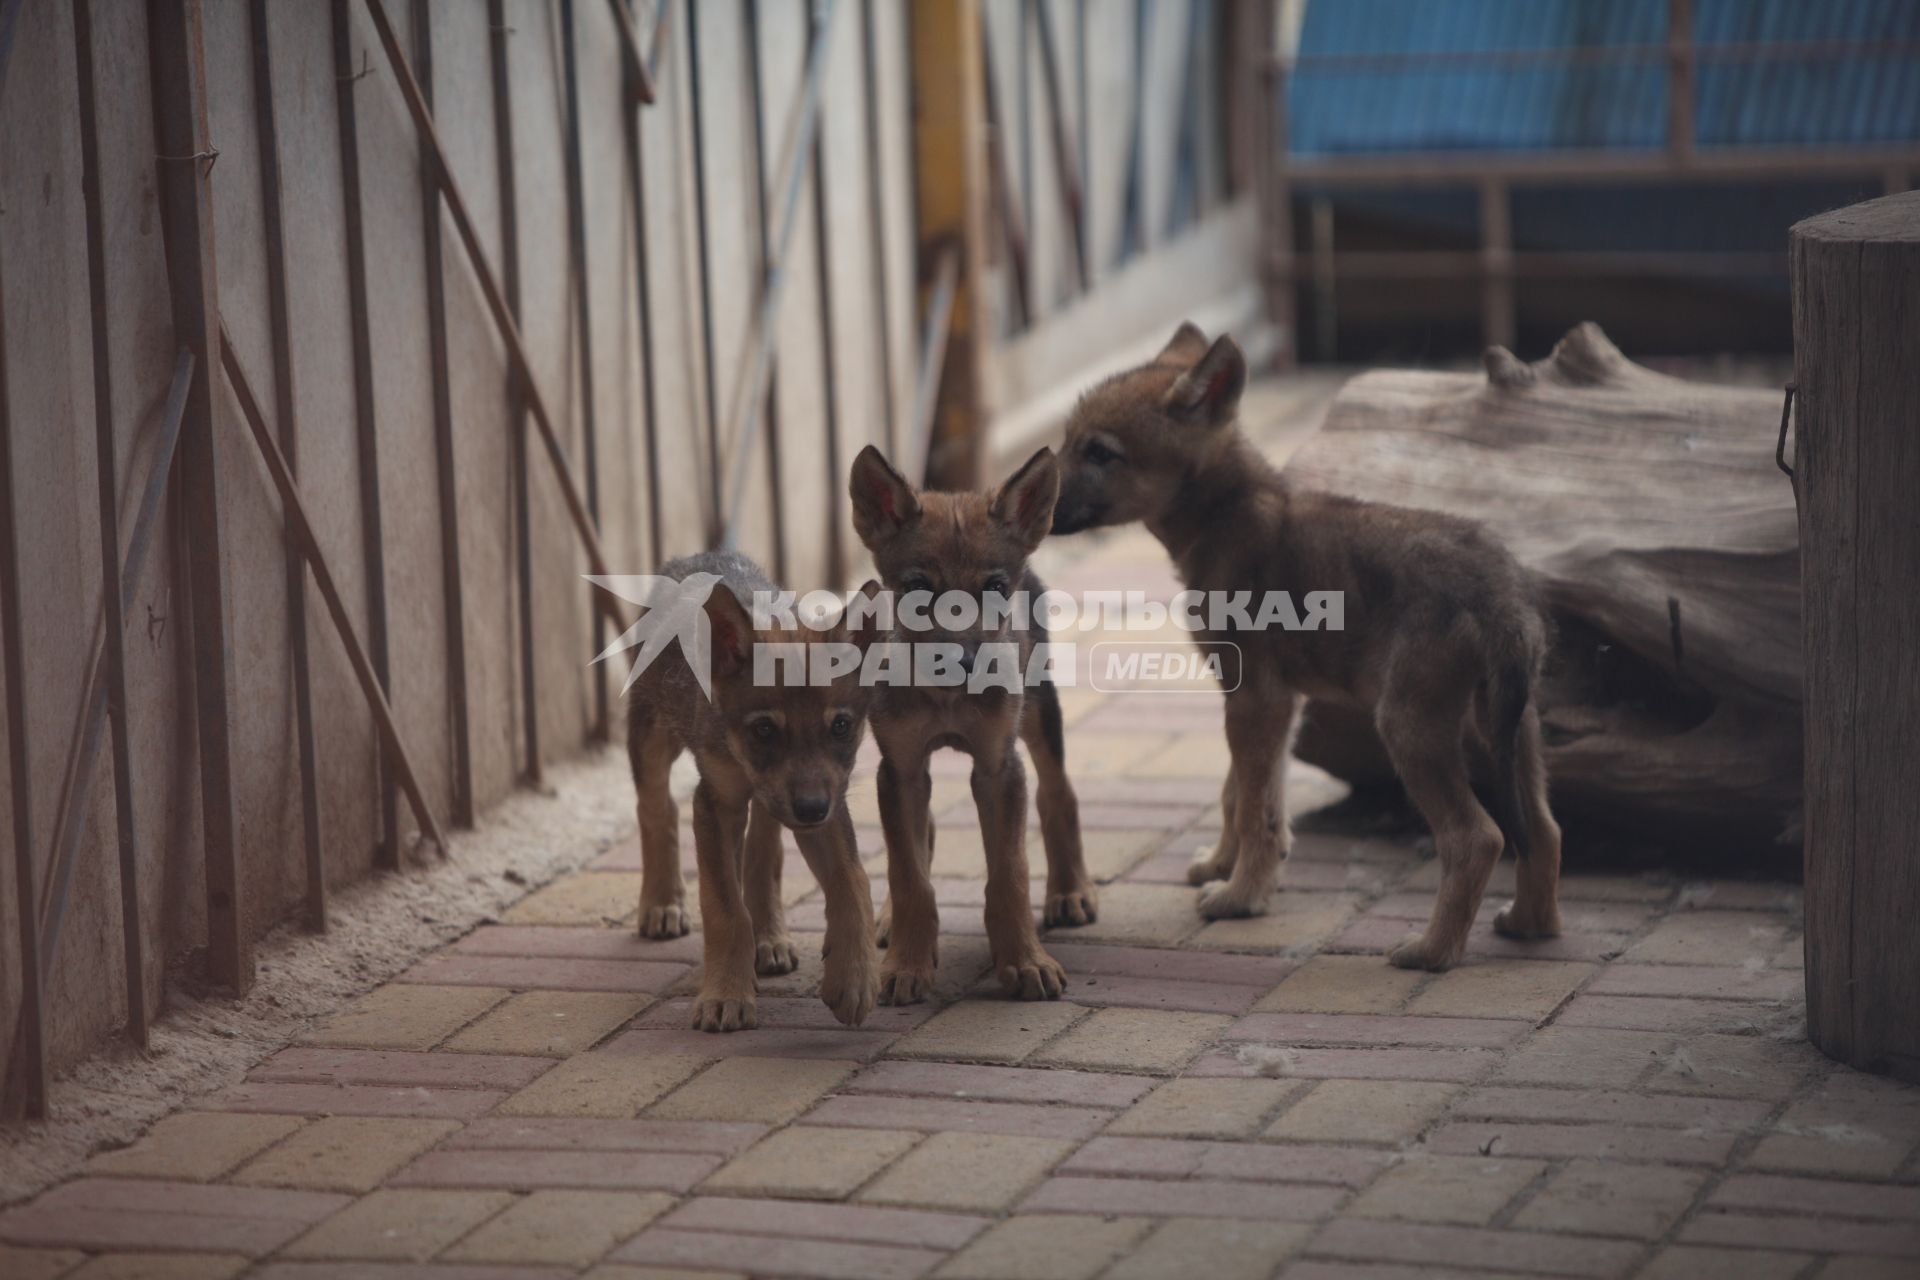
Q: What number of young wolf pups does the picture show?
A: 3